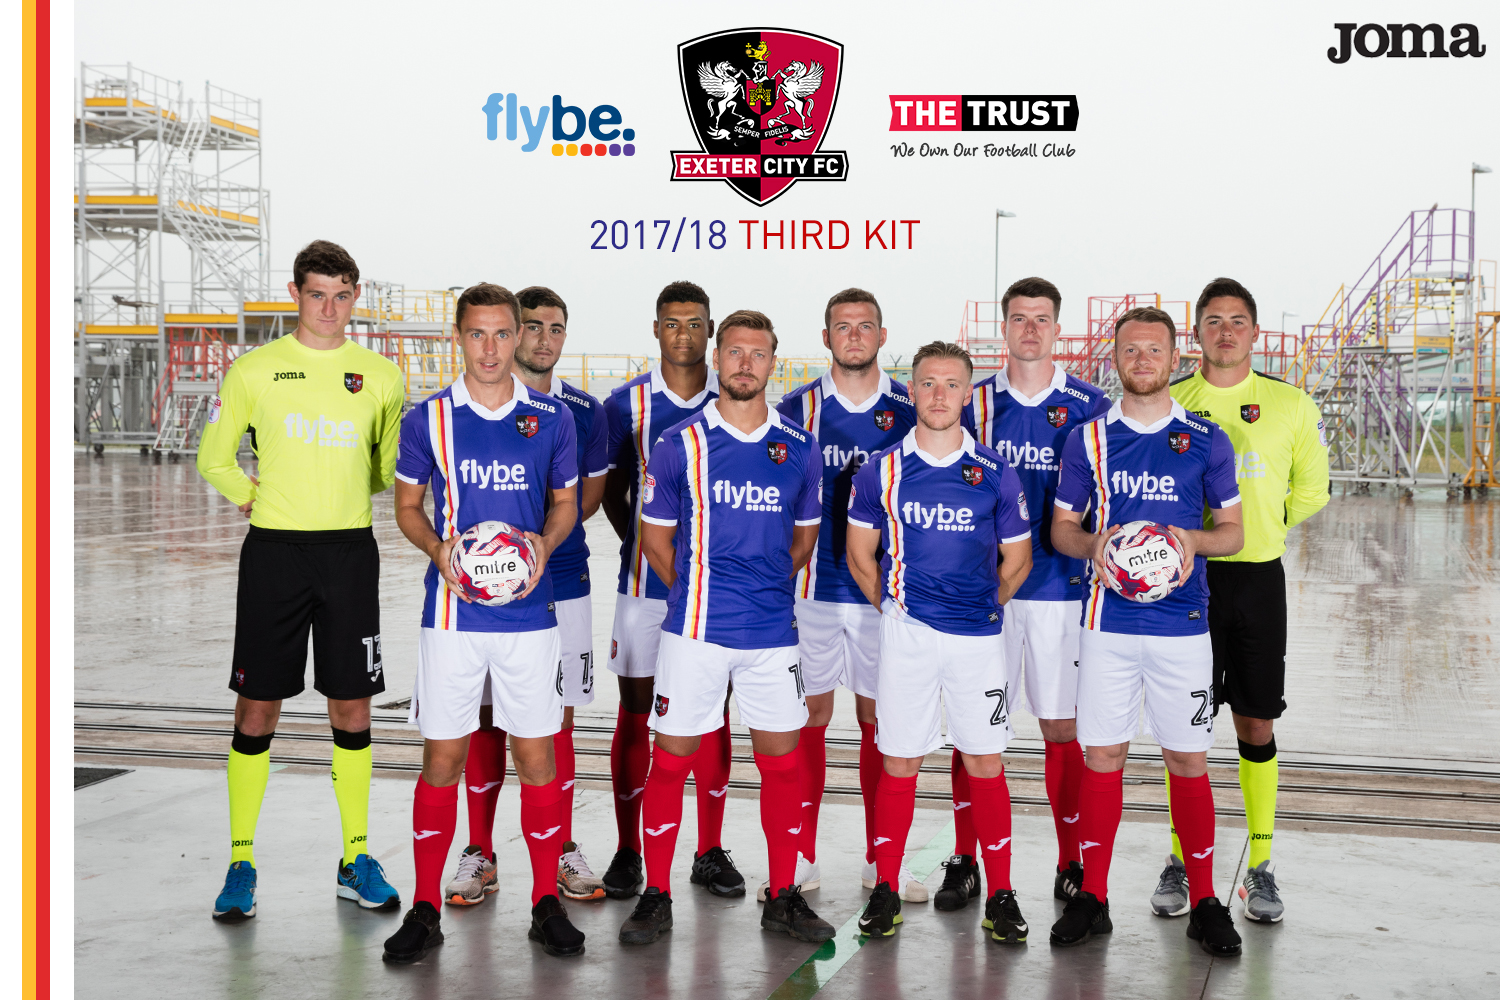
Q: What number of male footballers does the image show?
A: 10